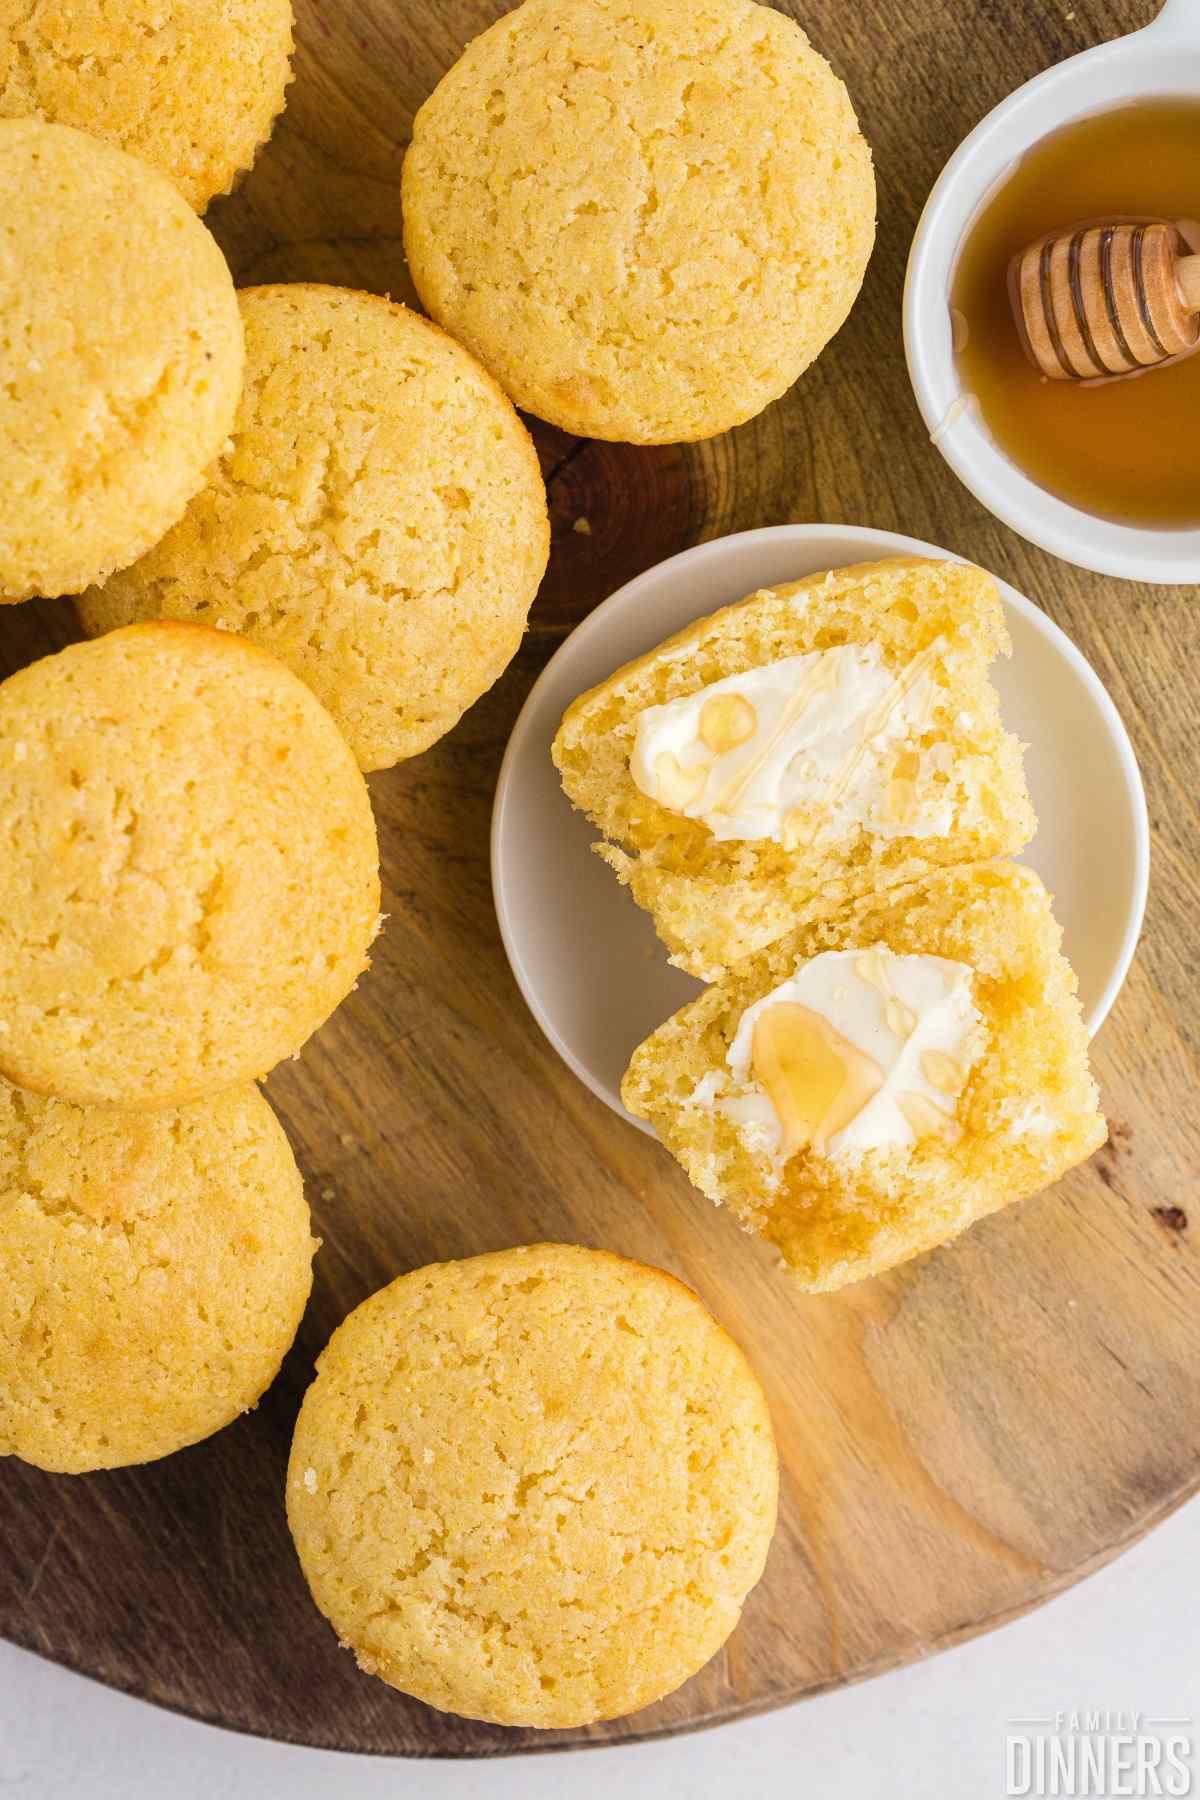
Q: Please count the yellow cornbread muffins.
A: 8